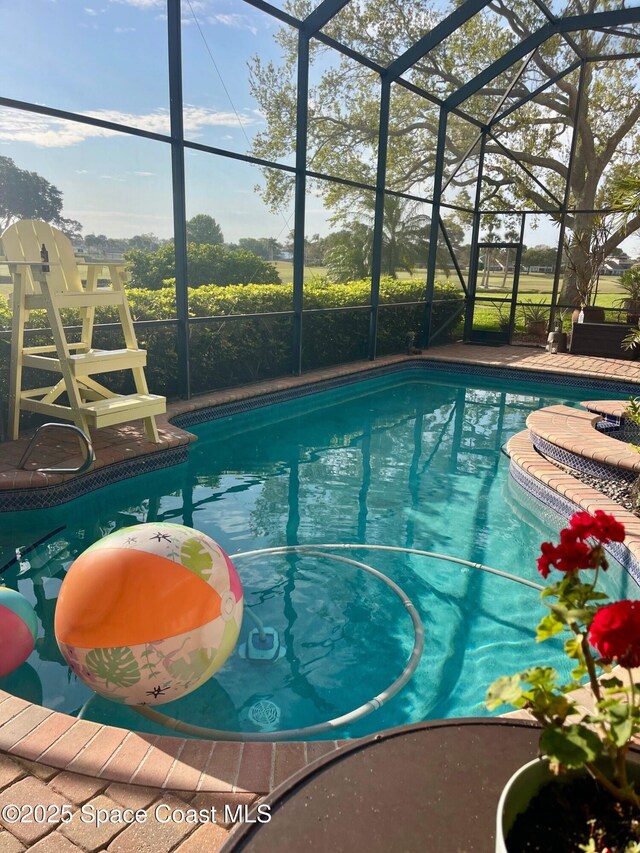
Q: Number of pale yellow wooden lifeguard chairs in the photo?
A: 1